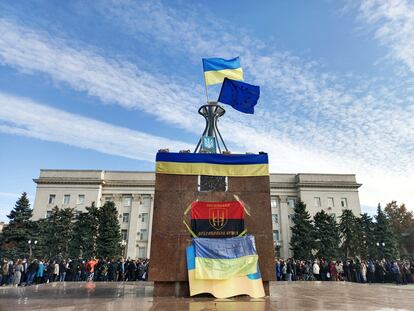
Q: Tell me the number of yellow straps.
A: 4